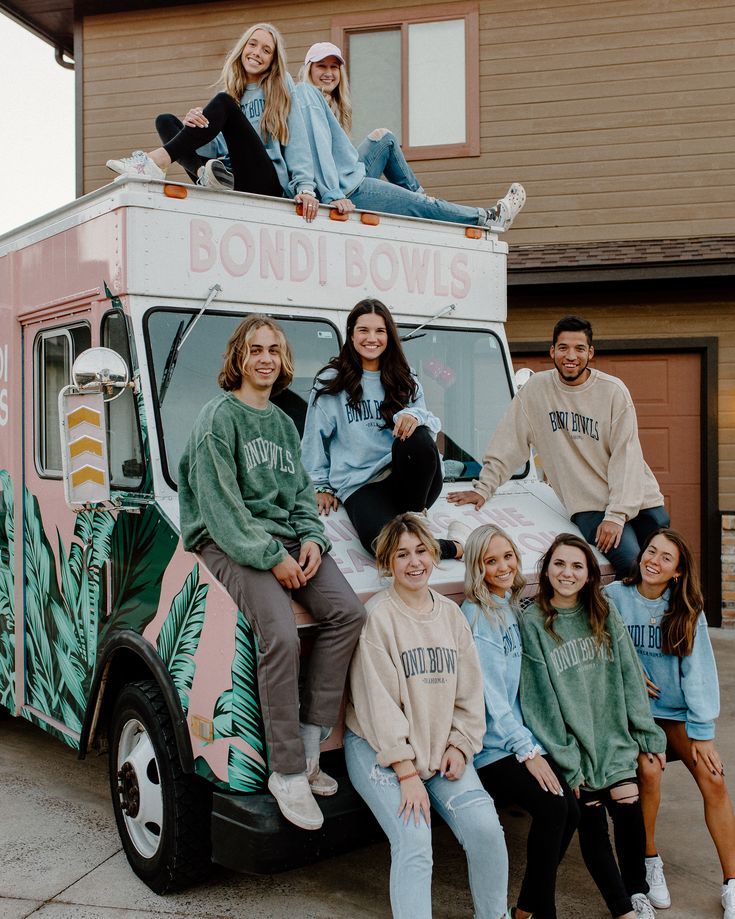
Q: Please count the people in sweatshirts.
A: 9